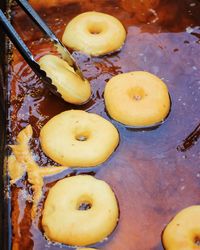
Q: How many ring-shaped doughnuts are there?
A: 6